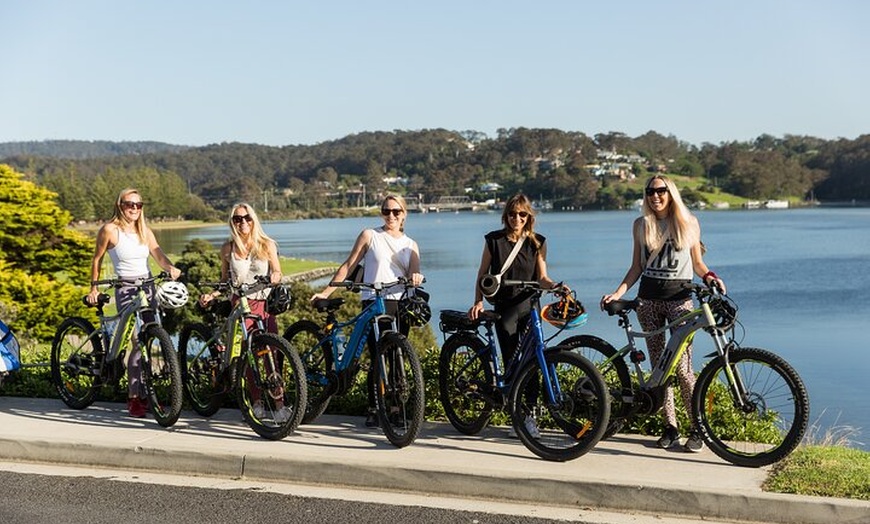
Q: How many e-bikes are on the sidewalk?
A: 5